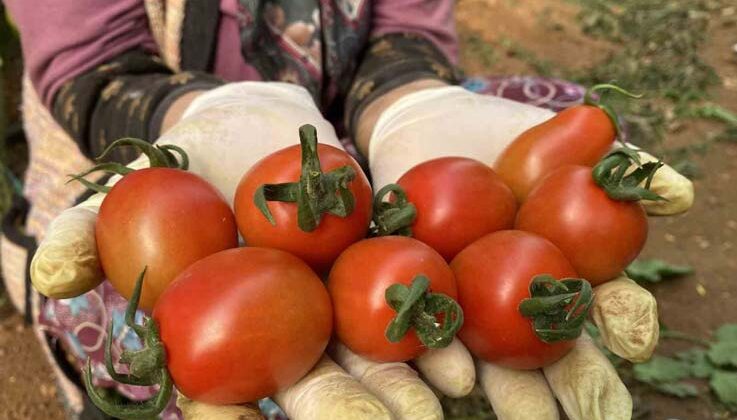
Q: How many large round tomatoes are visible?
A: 7